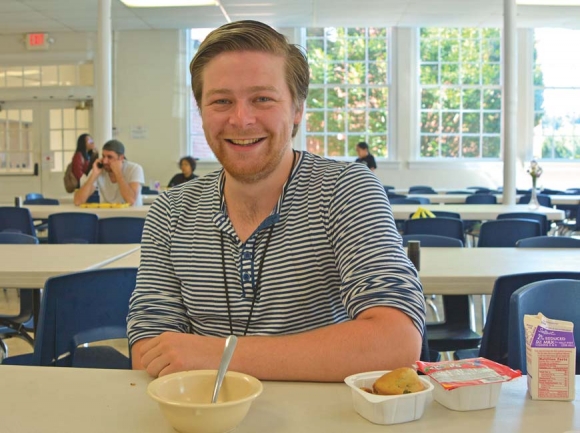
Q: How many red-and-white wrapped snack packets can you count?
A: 1